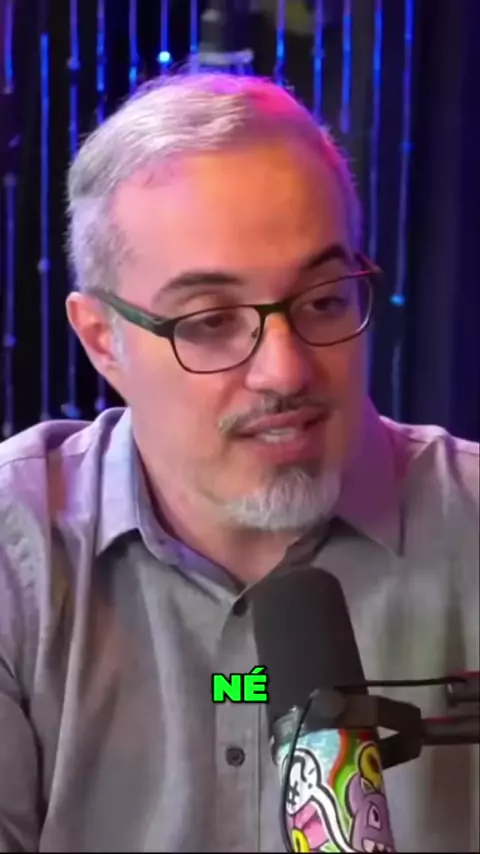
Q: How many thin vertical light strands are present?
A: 12